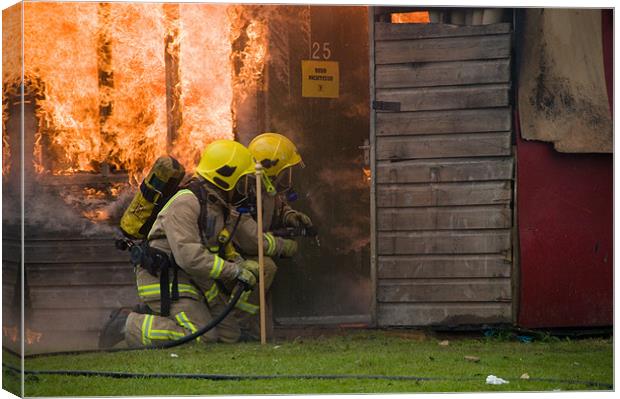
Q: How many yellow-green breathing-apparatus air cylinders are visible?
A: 1